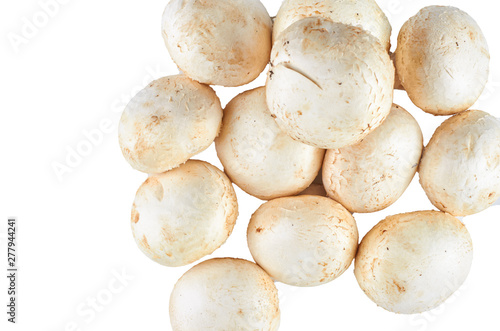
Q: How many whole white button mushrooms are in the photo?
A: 12